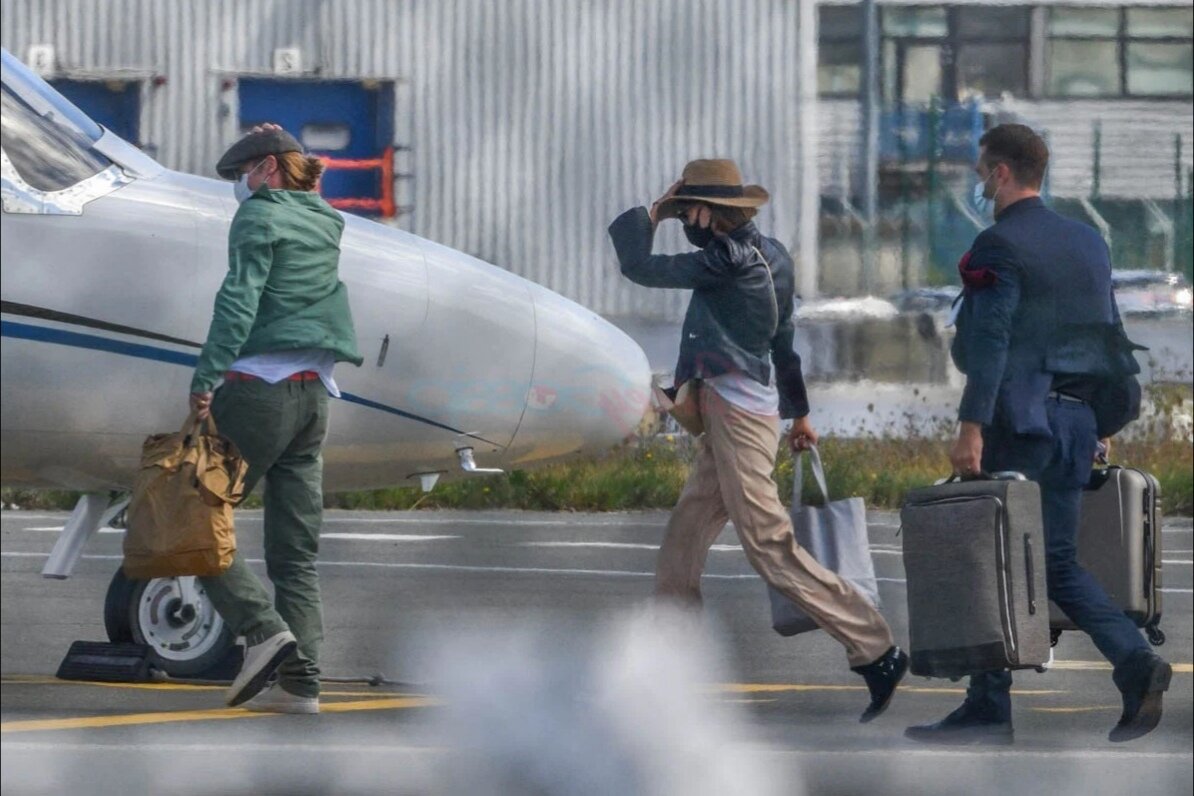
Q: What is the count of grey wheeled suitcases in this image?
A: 2